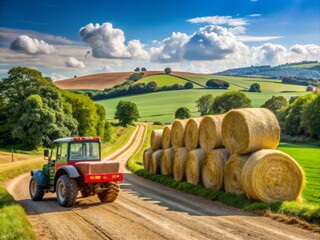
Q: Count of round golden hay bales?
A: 14